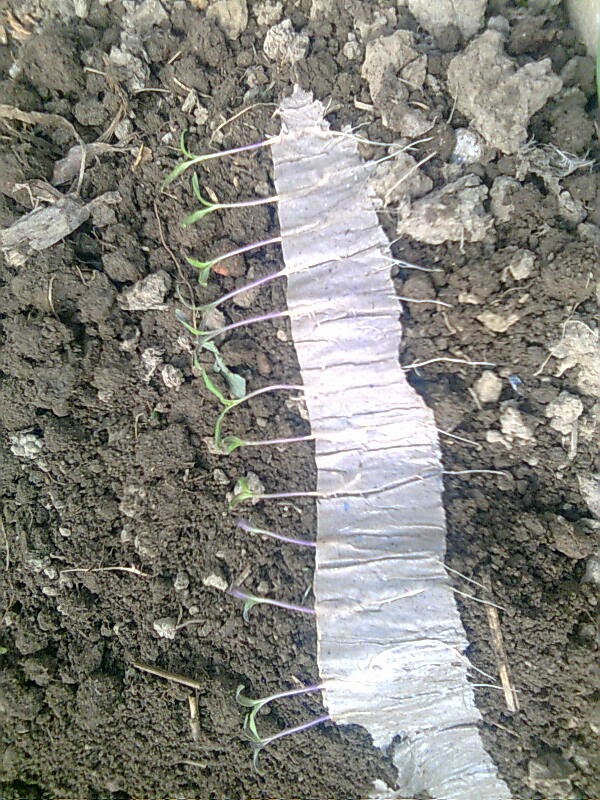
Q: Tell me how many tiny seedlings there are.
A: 12